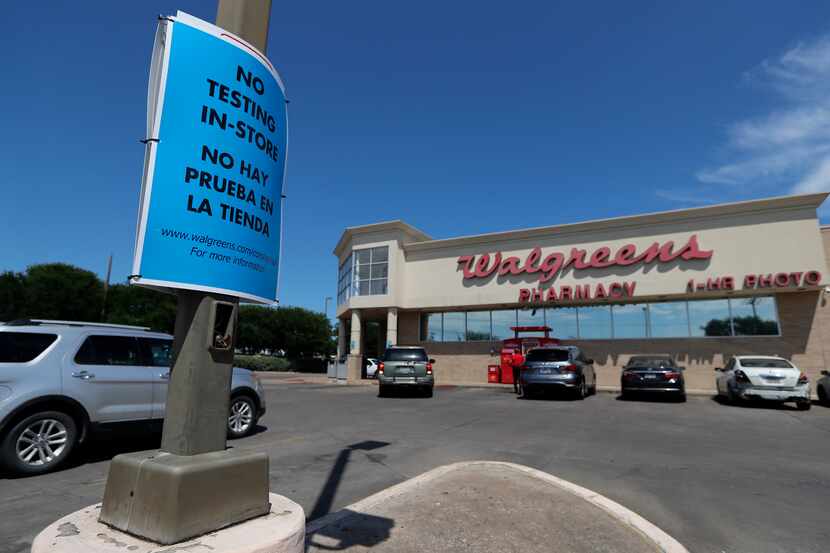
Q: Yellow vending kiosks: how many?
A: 0